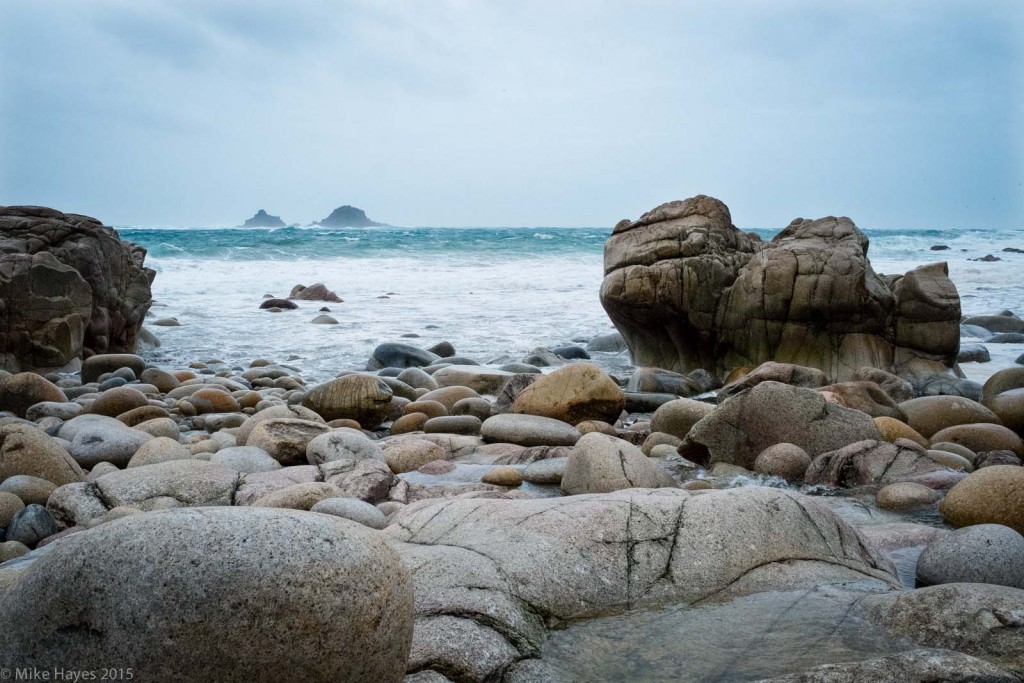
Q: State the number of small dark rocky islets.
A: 2